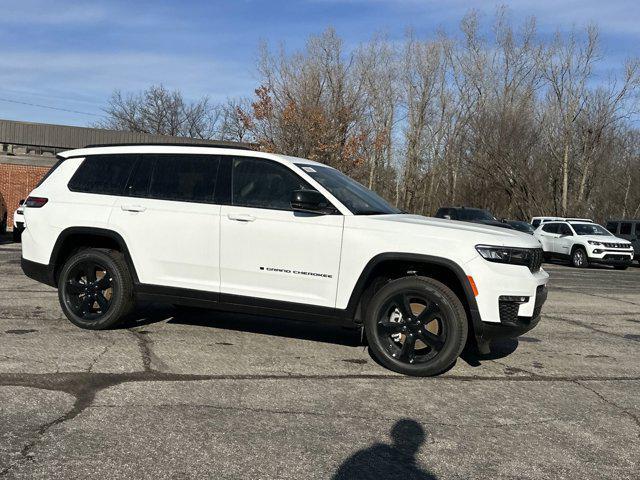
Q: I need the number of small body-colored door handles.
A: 2